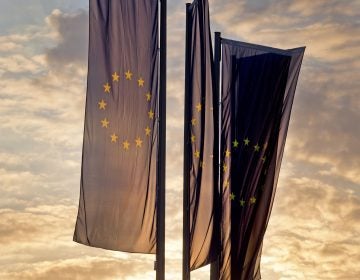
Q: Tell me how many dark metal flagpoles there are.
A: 3